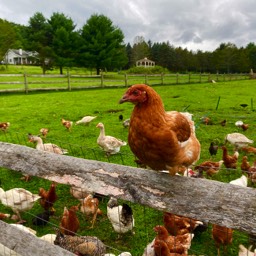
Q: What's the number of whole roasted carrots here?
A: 0